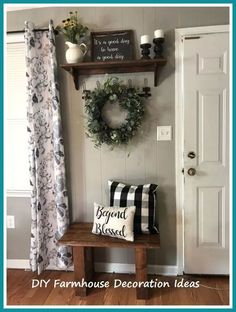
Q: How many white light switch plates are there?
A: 1